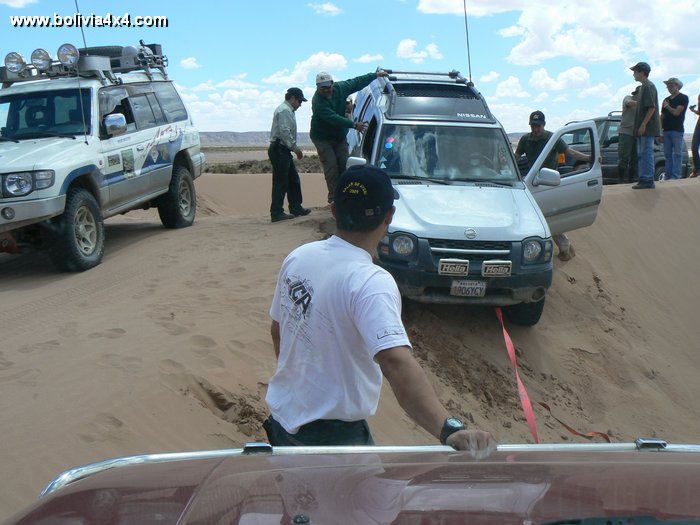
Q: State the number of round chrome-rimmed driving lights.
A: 3